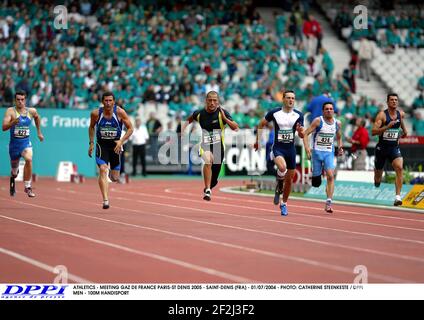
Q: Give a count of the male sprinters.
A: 6